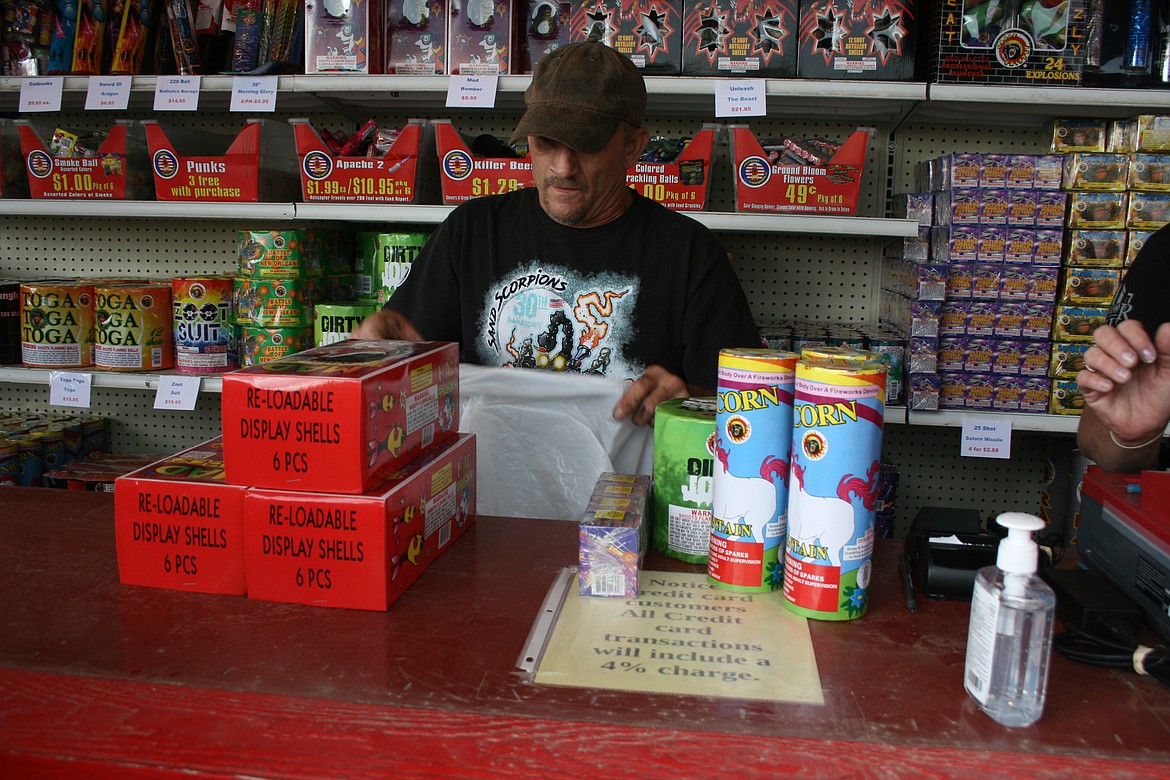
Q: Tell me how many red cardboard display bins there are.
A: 6